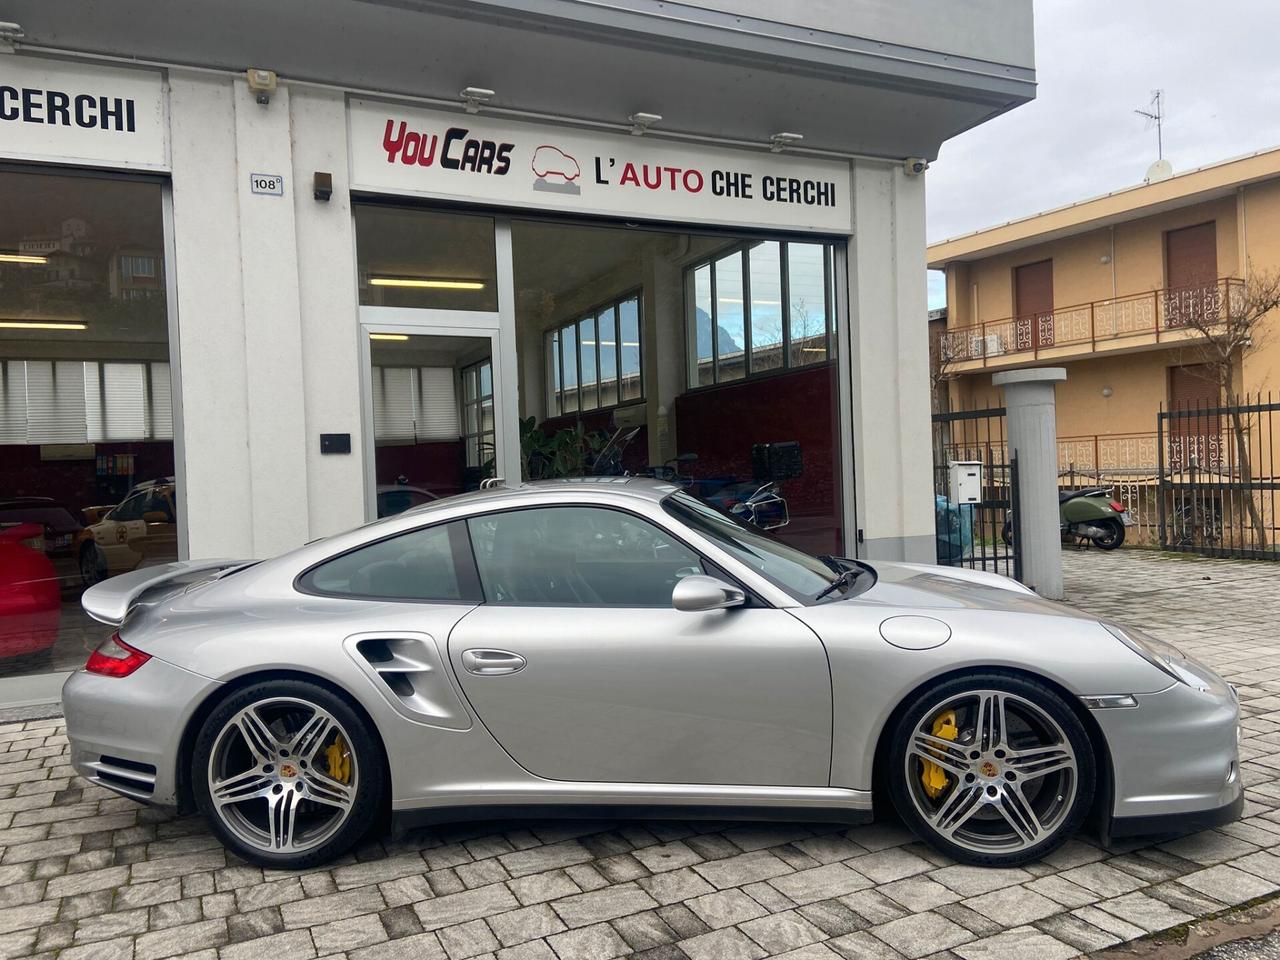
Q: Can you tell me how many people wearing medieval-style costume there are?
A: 0